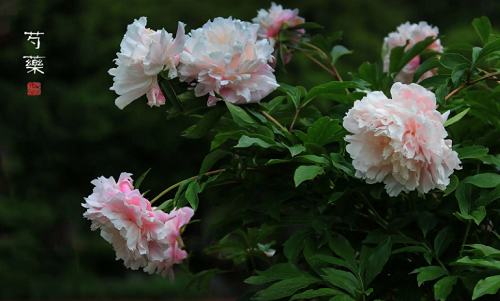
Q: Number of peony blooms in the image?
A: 6